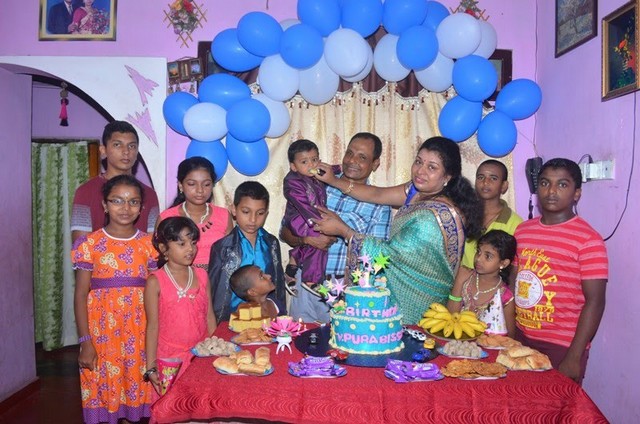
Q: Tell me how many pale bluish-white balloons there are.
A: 11